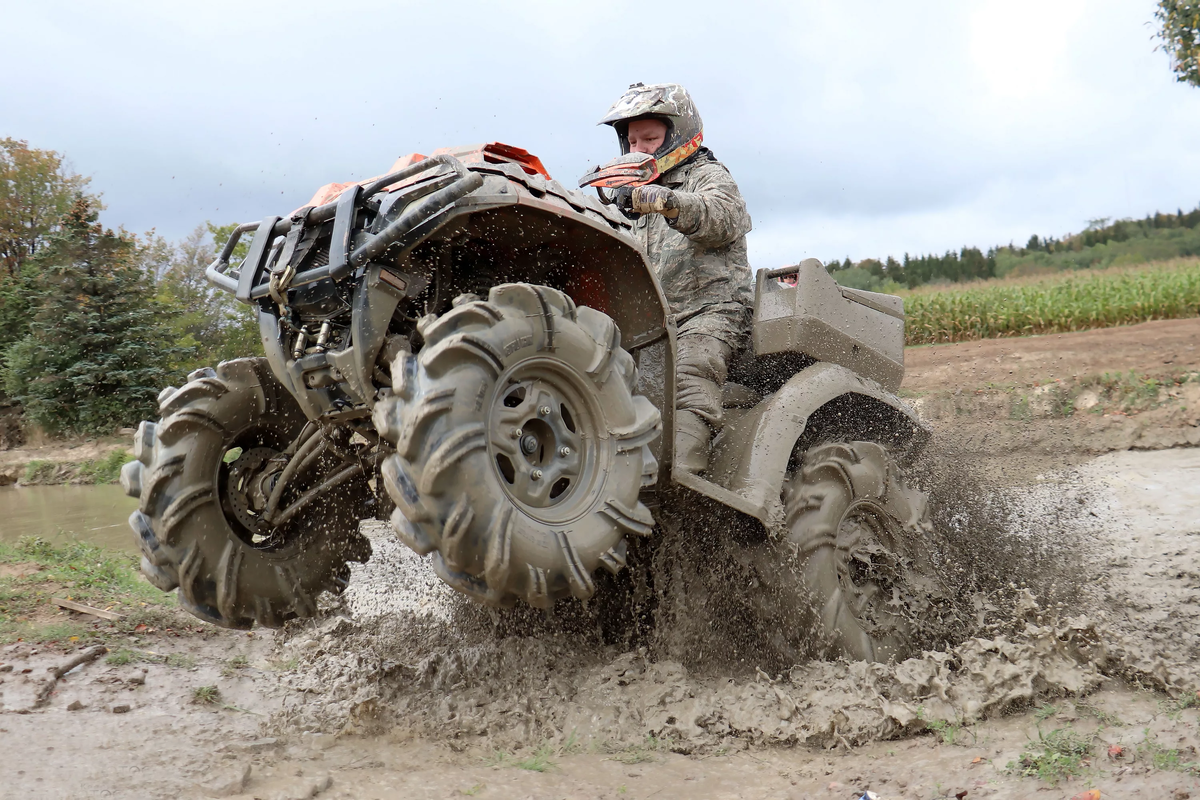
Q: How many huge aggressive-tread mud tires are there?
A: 3